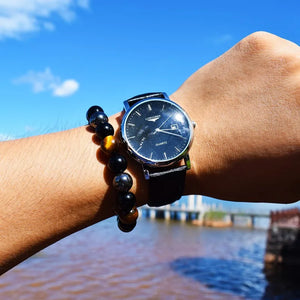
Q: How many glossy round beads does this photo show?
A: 9